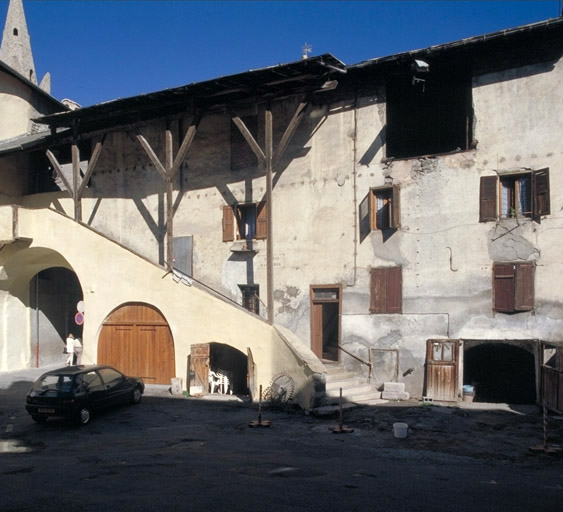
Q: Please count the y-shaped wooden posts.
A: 3